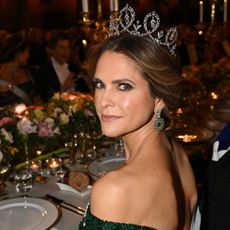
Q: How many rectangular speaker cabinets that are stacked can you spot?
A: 0